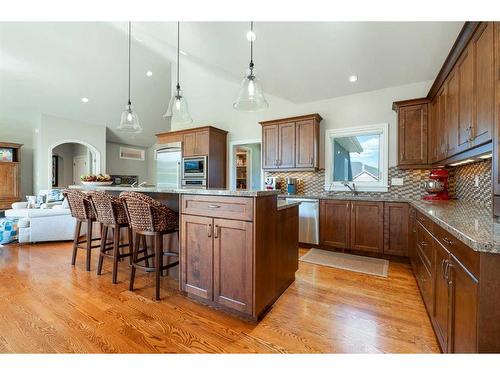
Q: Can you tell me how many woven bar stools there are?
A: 3